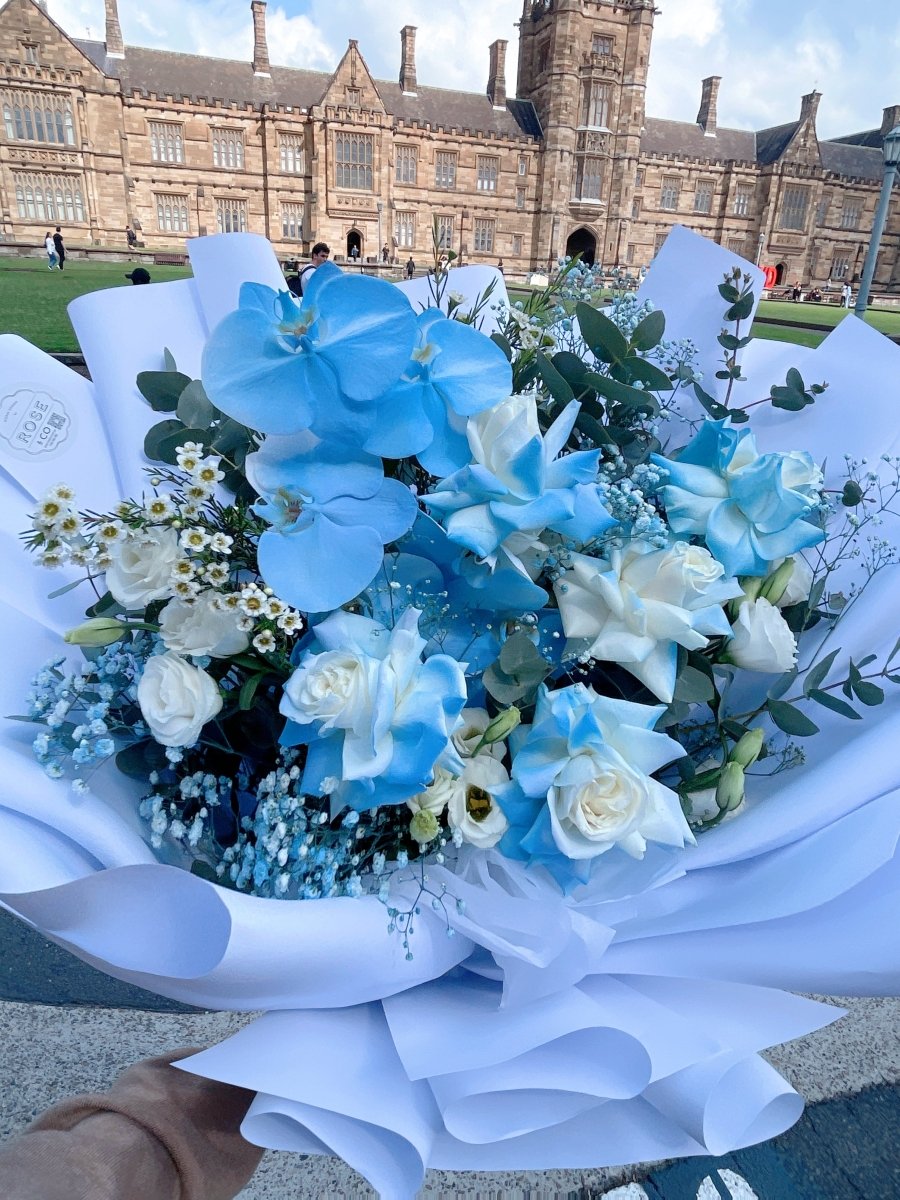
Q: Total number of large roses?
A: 5